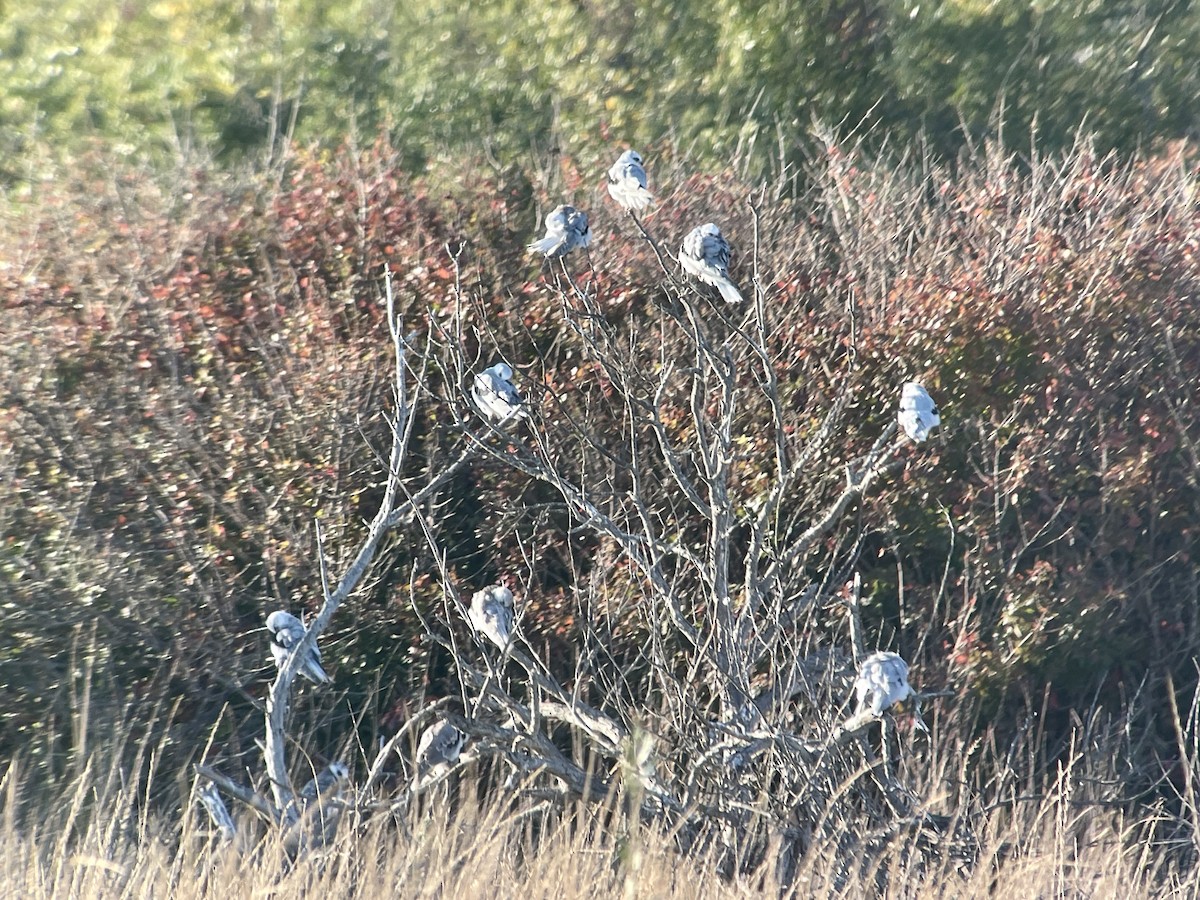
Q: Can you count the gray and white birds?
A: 10